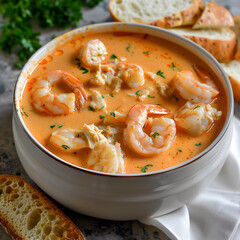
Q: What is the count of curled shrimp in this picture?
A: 3